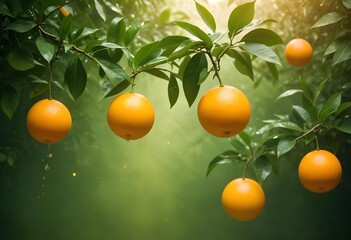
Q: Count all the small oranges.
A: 1